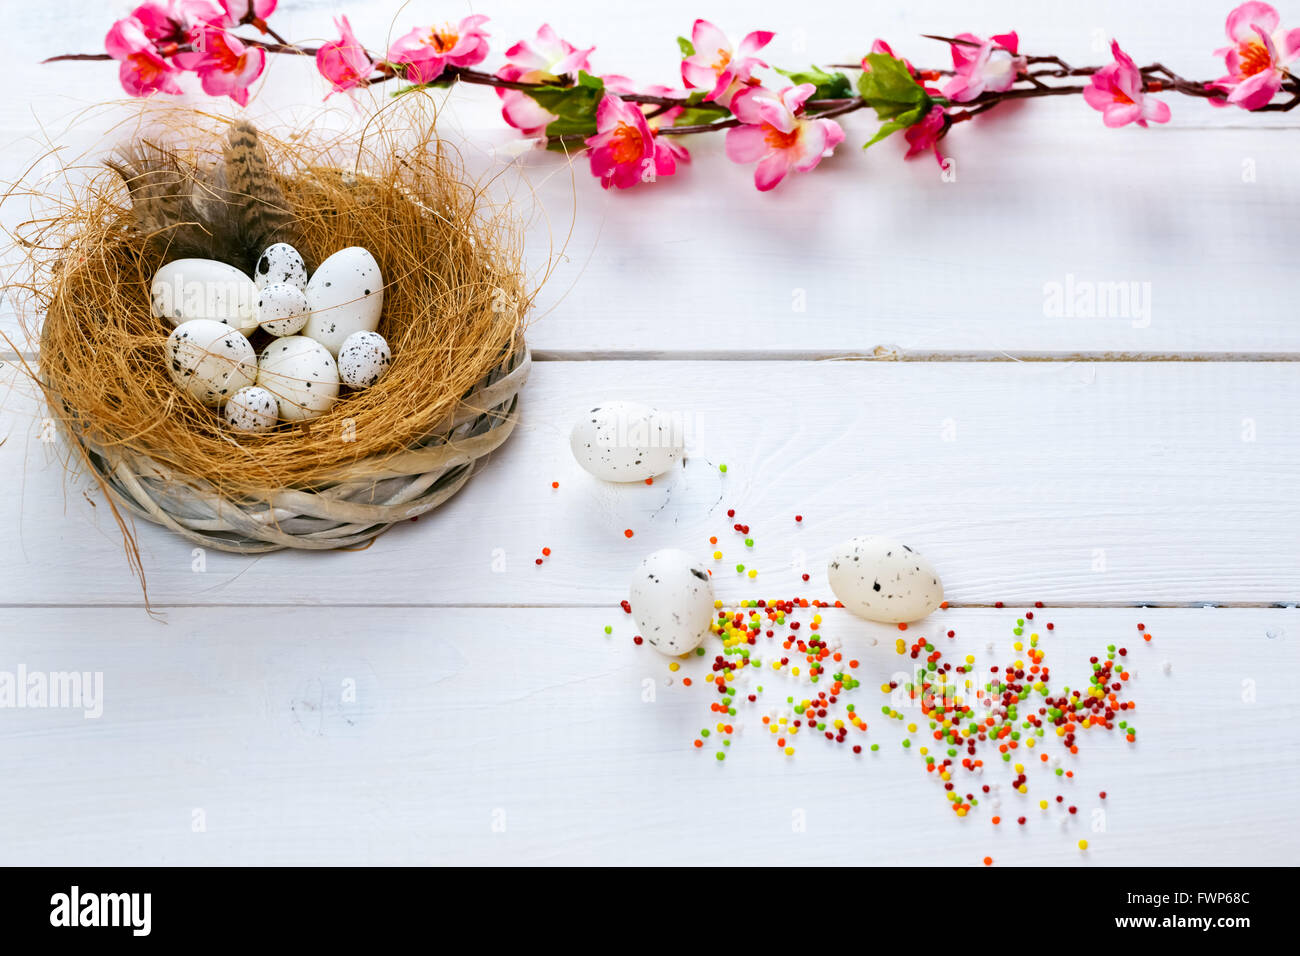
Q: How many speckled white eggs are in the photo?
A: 11